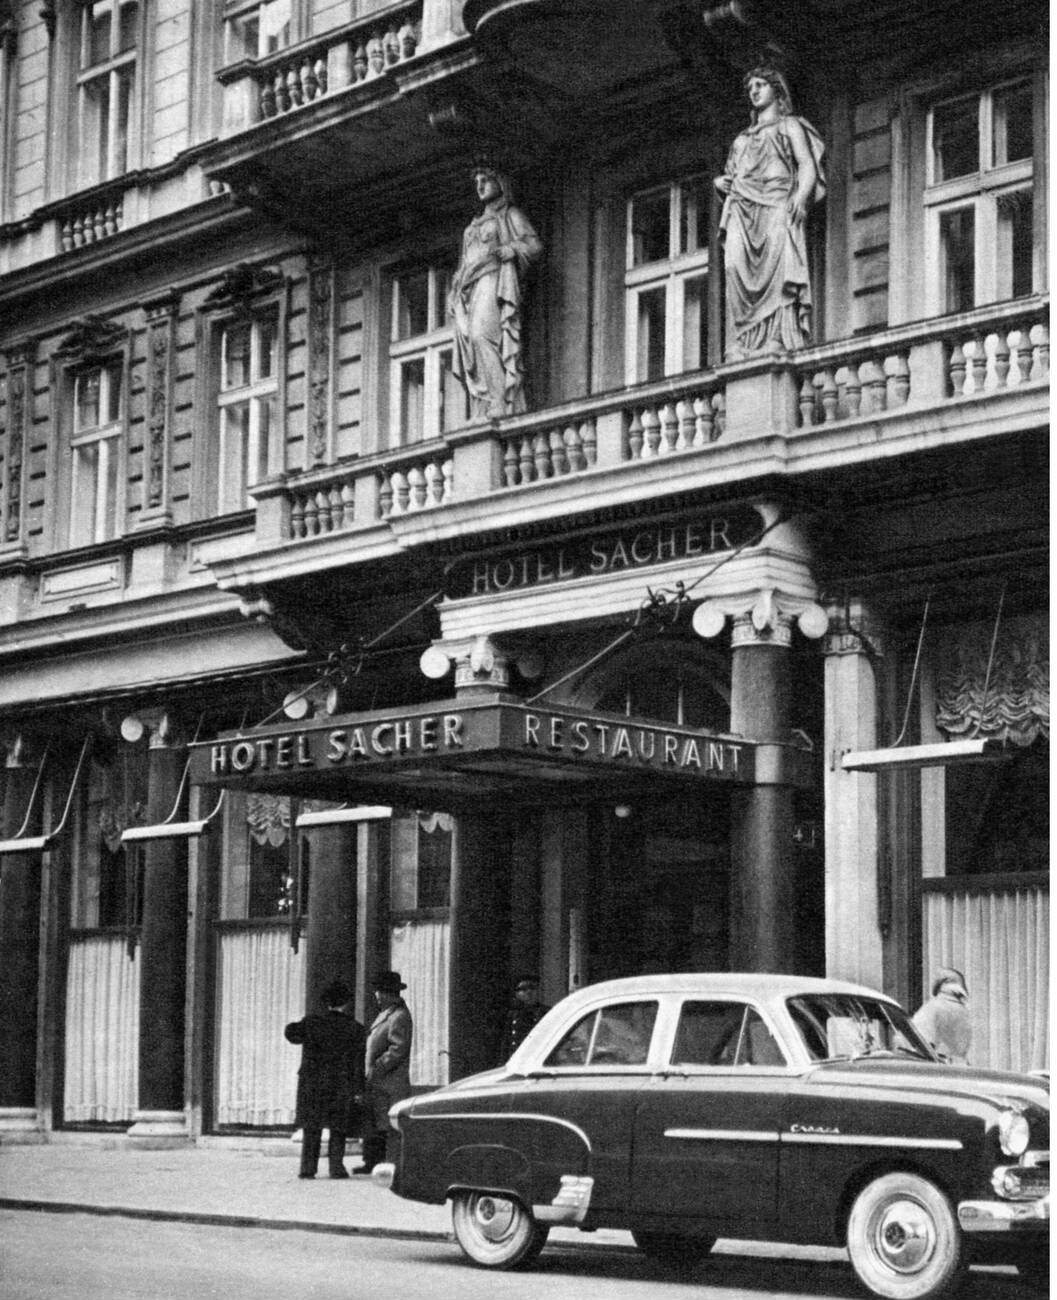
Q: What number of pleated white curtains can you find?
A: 4